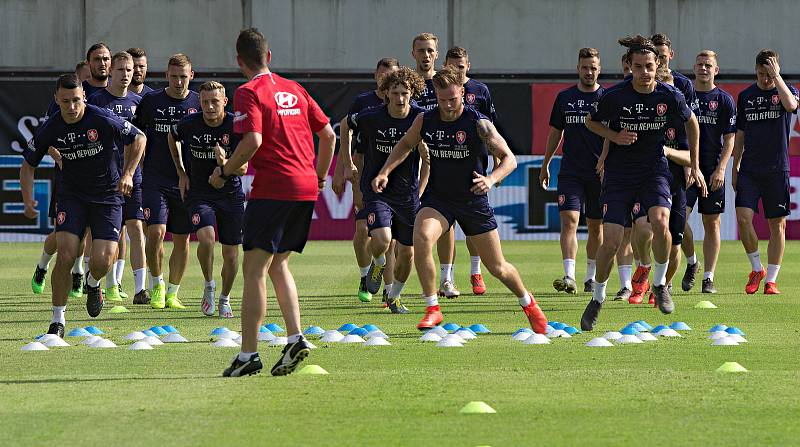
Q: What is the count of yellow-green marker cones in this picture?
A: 5